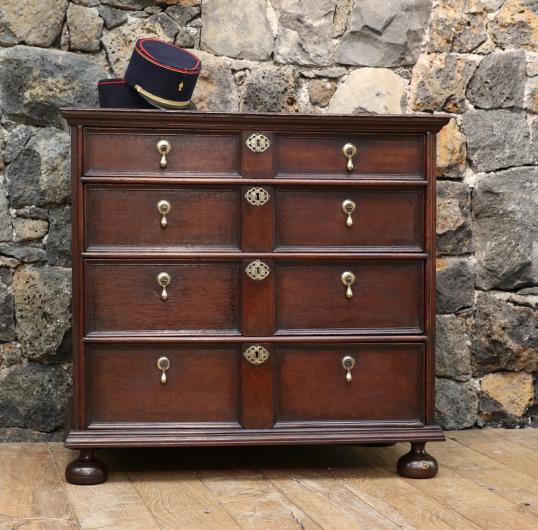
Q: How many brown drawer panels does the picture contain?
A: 8